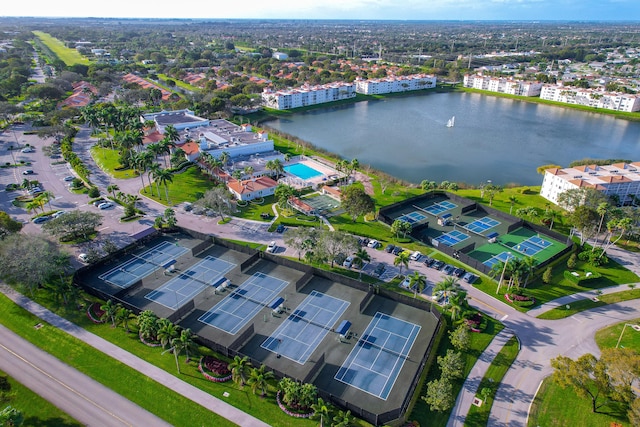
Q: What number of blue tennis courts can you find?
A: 11